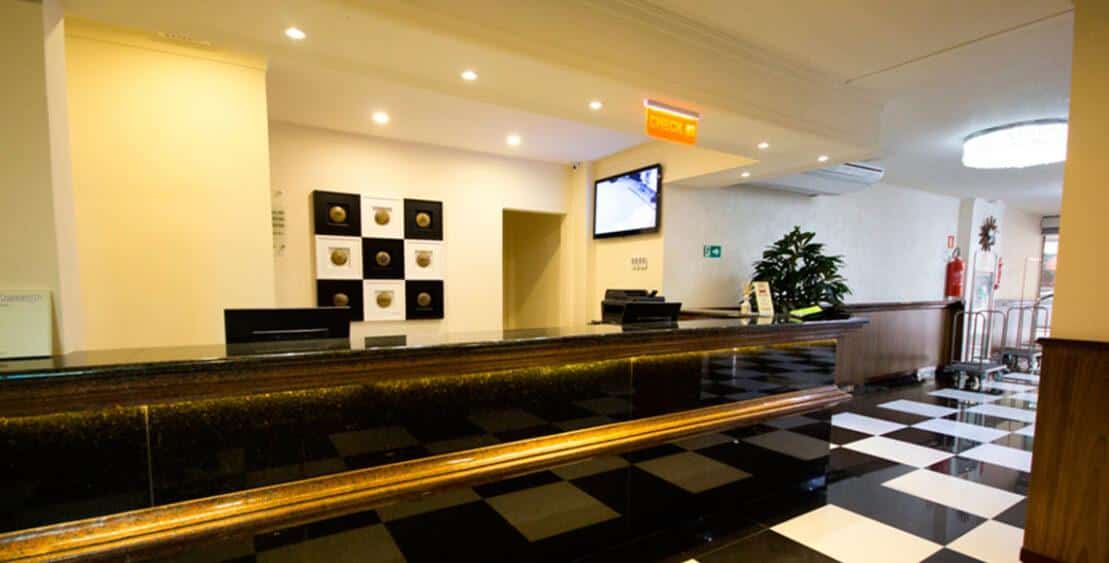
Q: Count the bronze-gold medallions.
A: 9